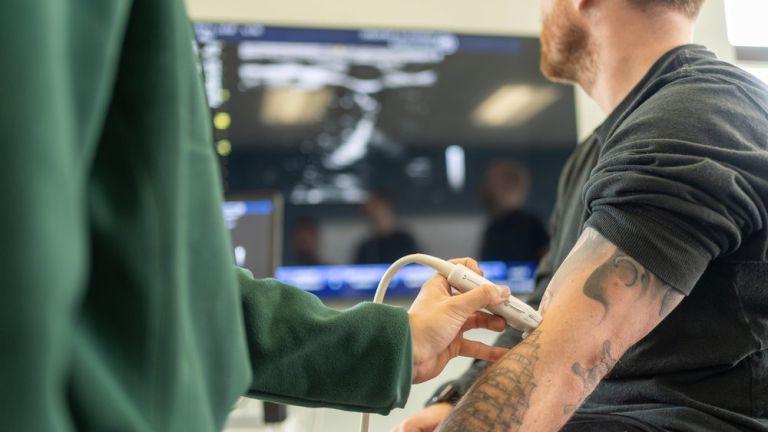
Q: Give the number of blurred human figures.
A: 3